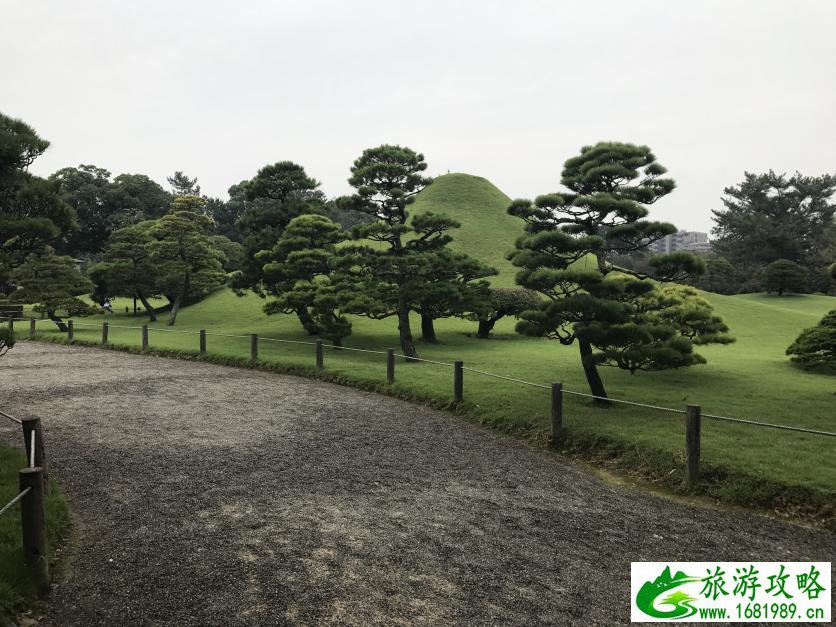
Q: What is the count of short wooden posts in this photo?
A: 14